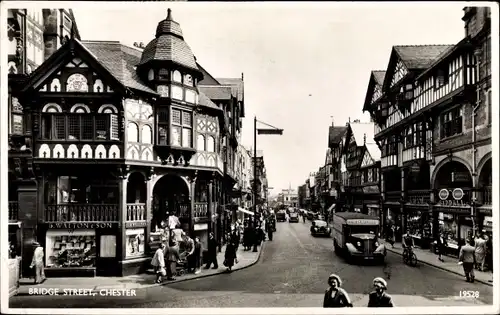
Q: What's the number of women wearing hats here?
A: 2